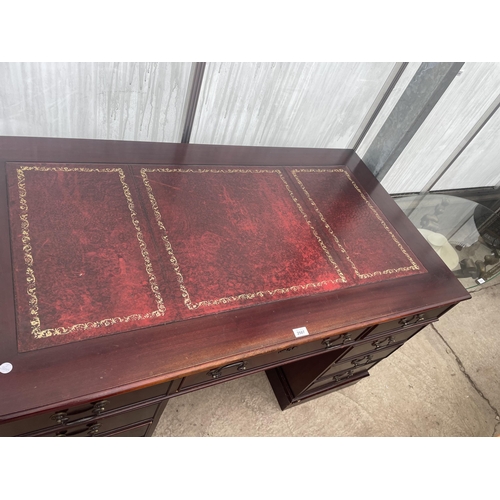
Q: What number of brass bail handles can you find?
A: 8